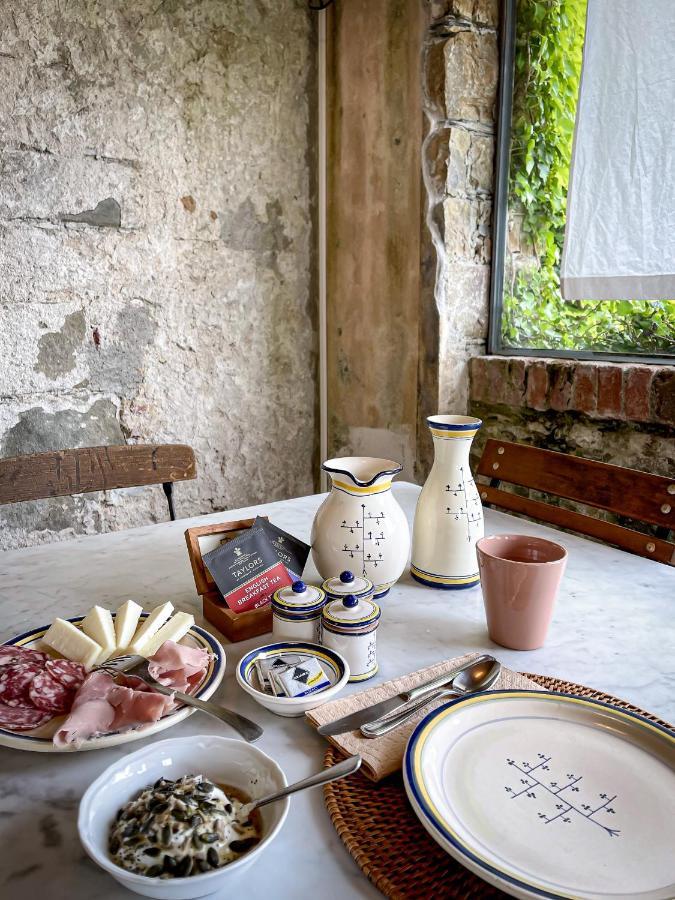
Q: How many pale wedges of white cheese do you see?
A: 5